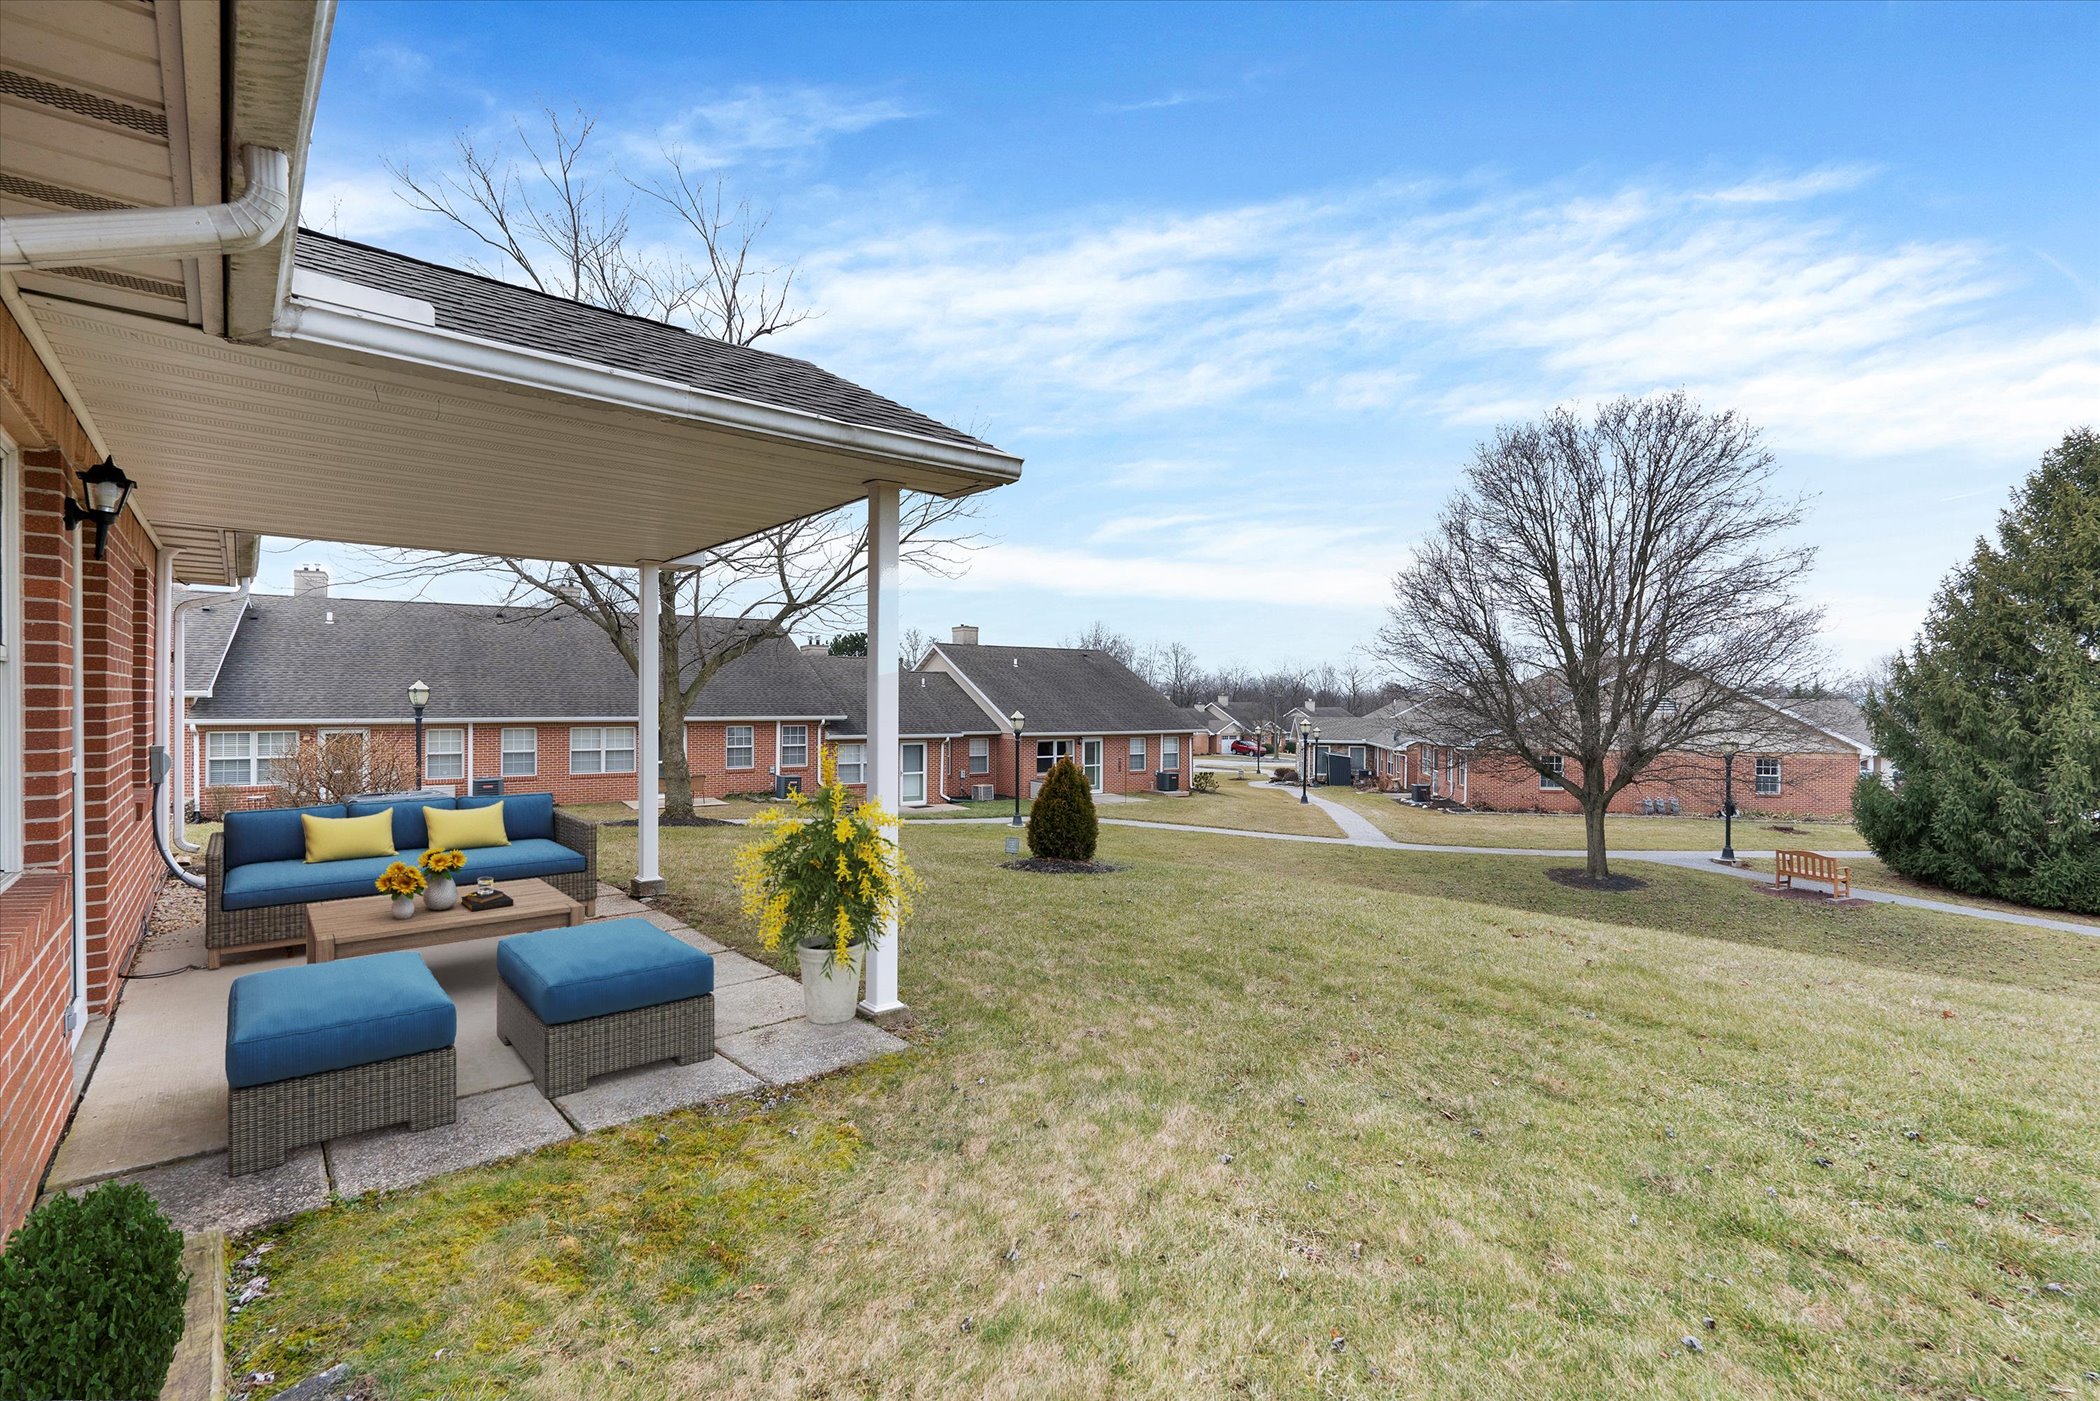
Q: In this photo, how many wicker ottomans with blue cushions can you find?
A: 2